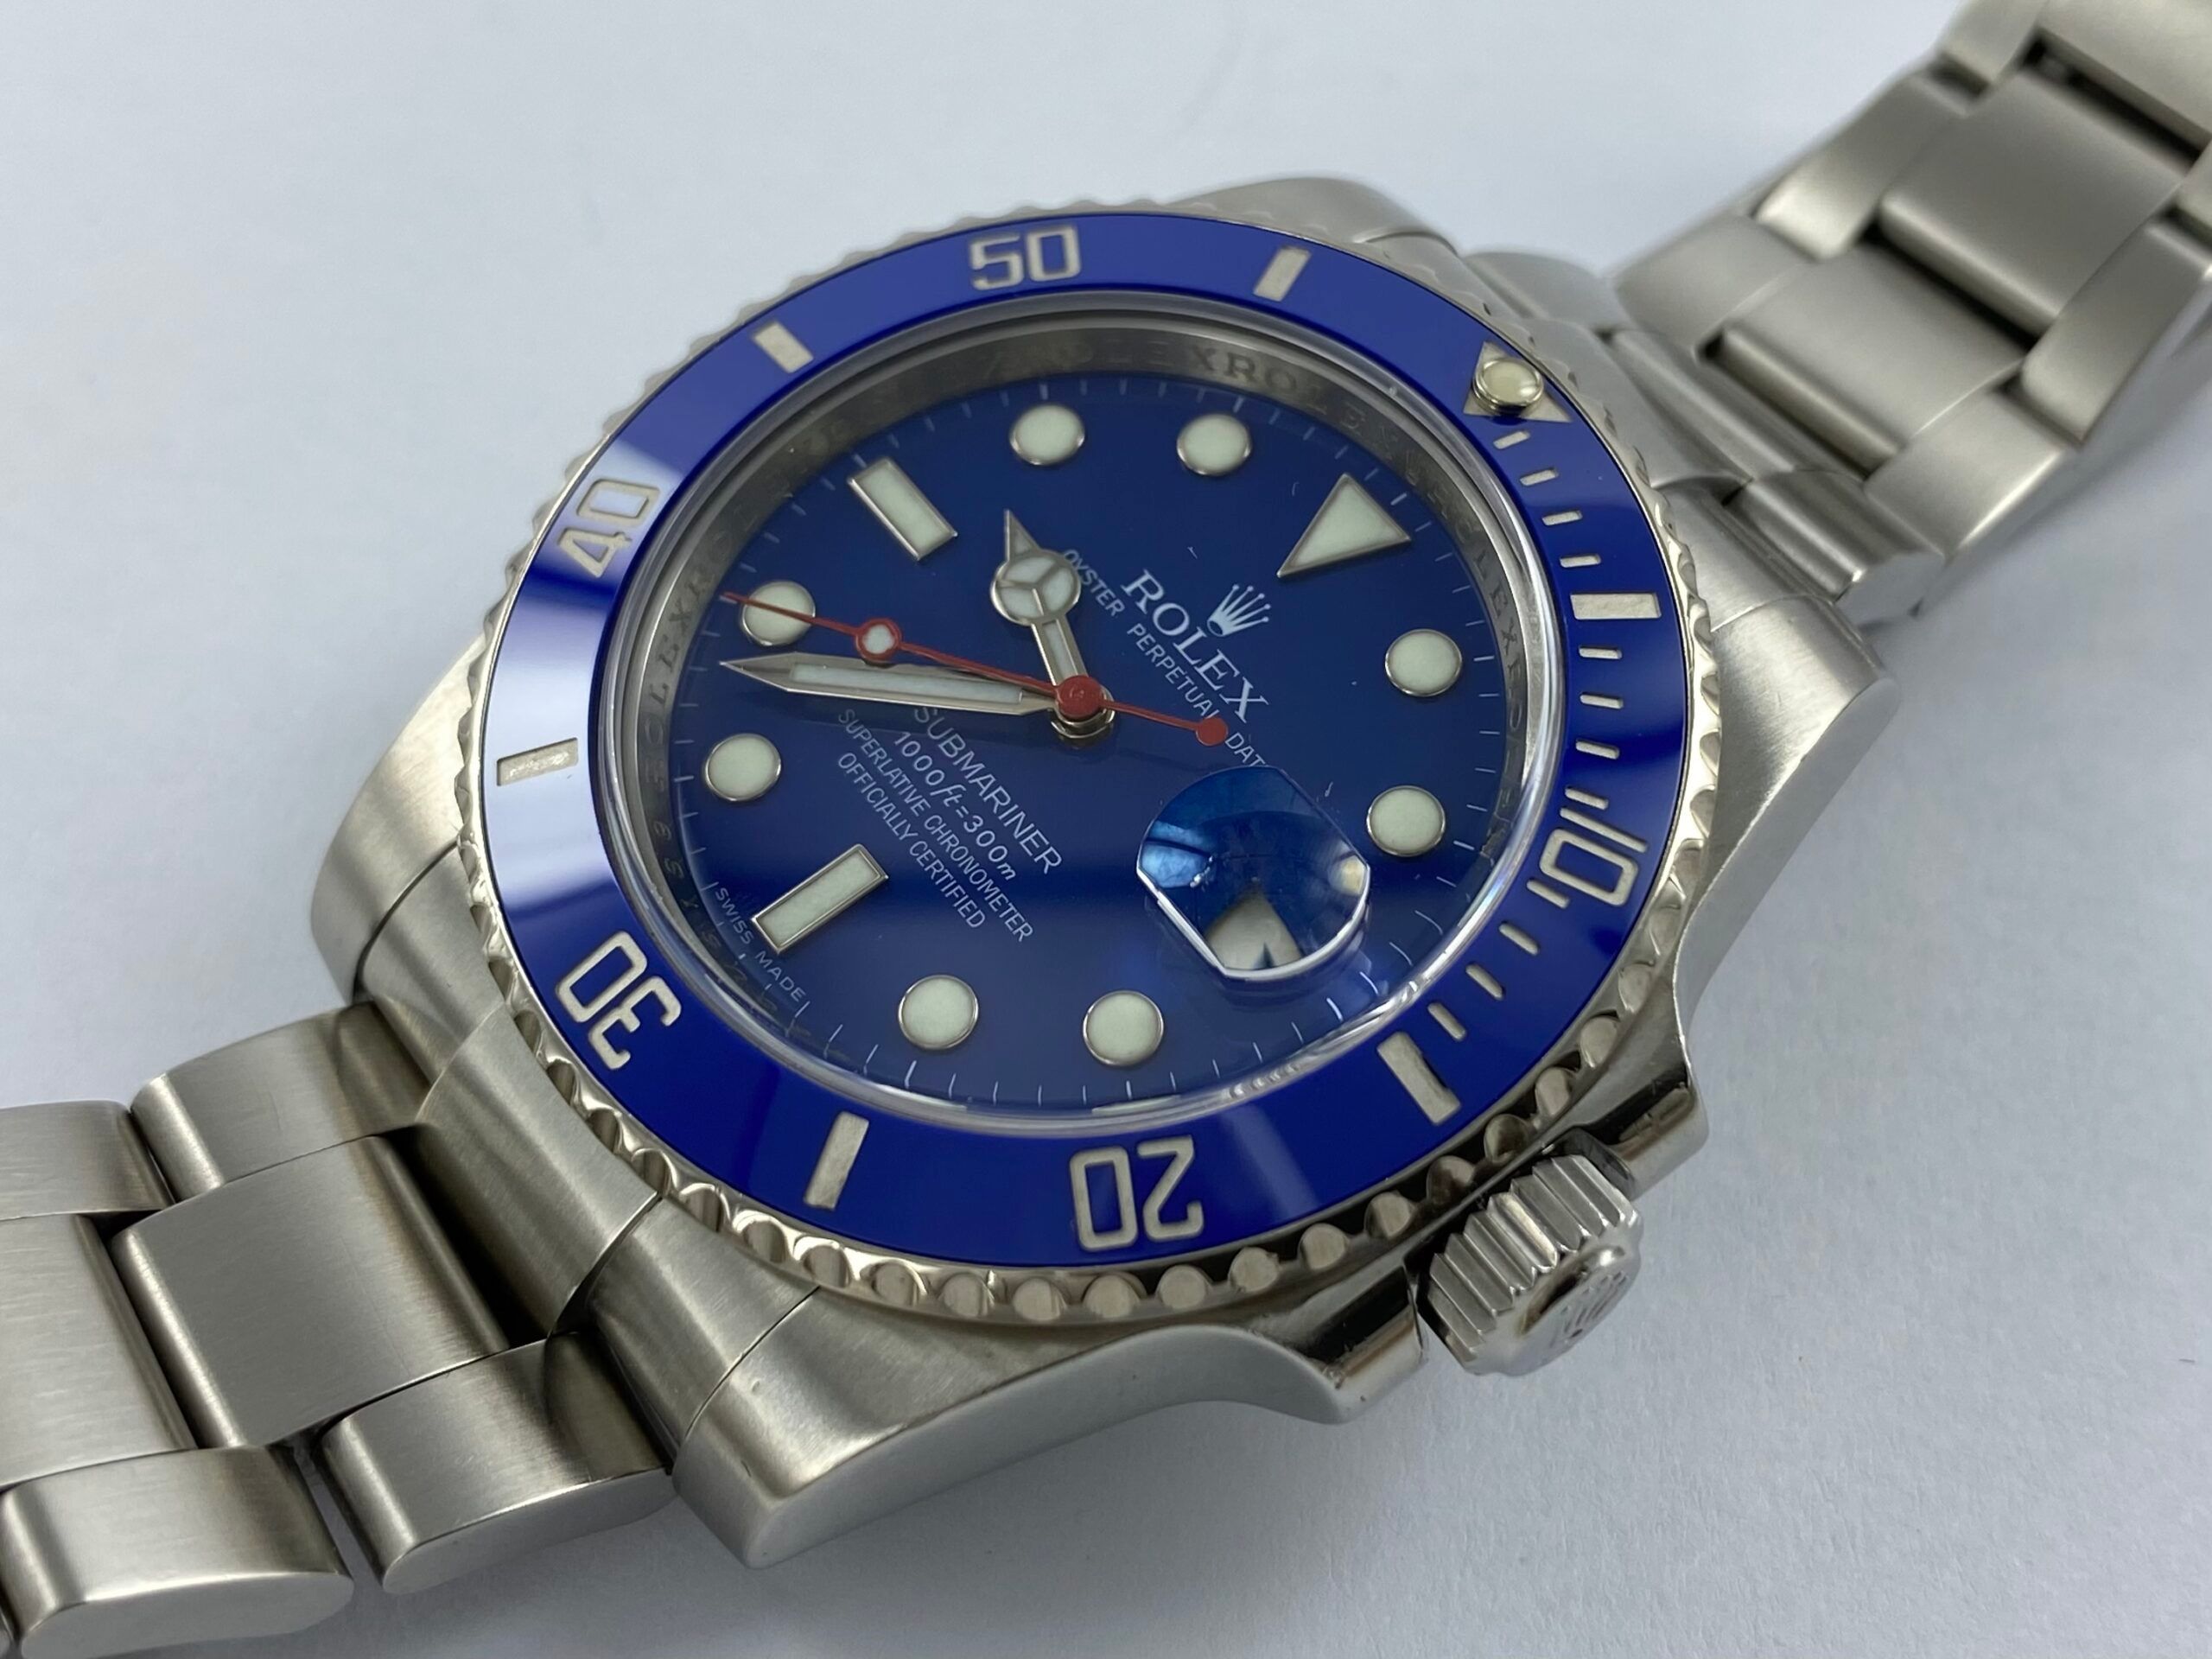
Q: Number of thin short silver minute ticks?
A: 12